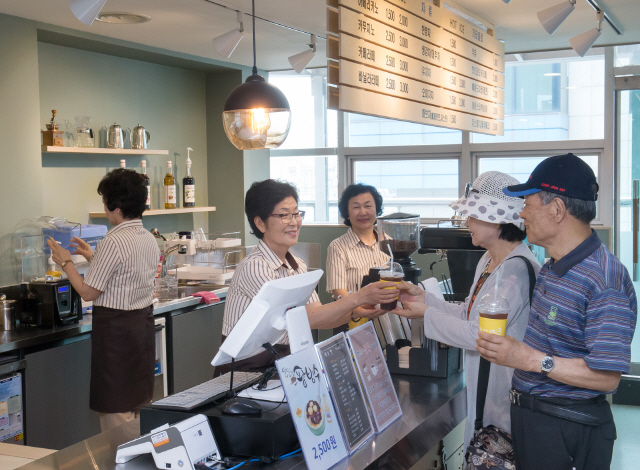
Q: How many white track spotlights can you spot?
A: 5